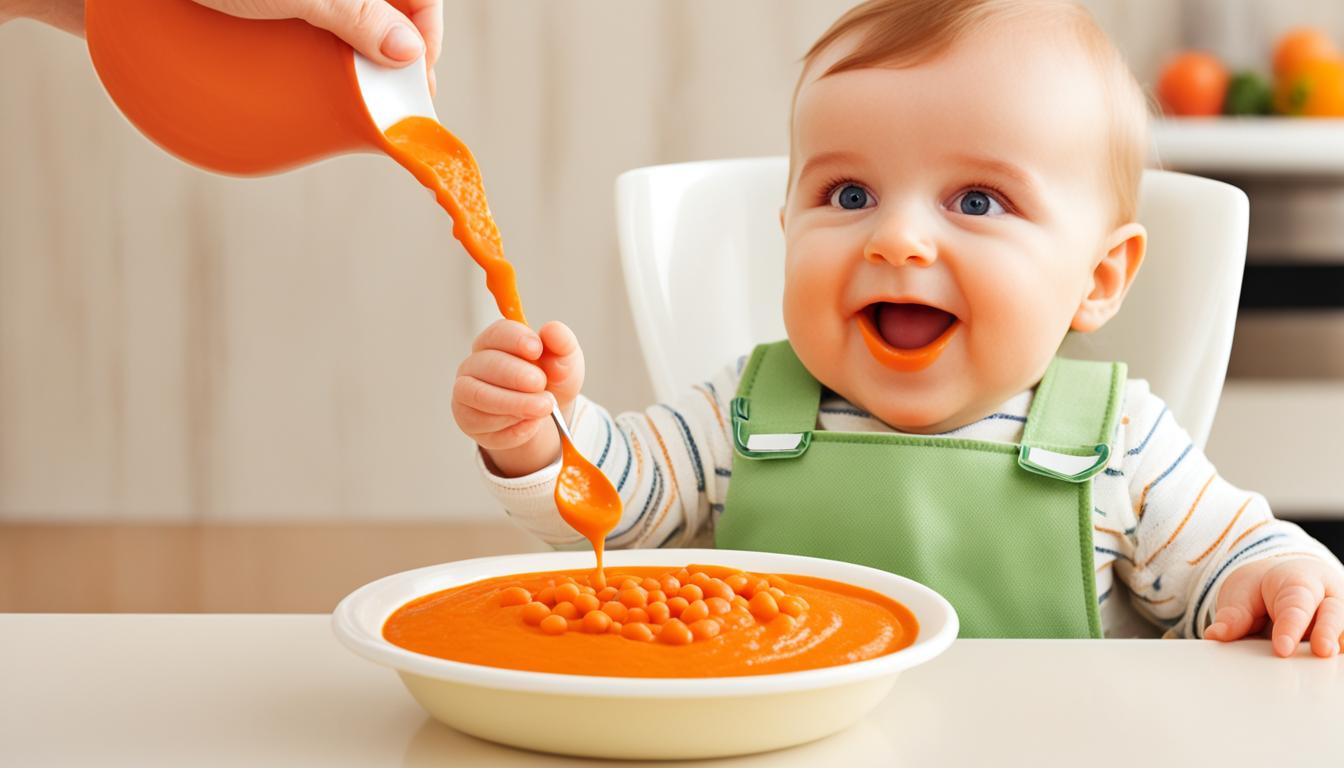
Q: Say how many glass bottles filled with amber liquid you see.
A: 0